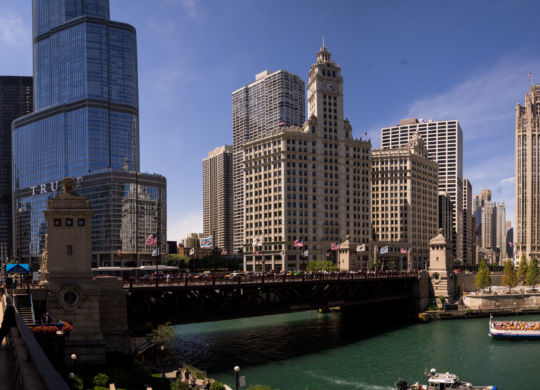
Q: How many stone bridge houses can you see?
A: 3